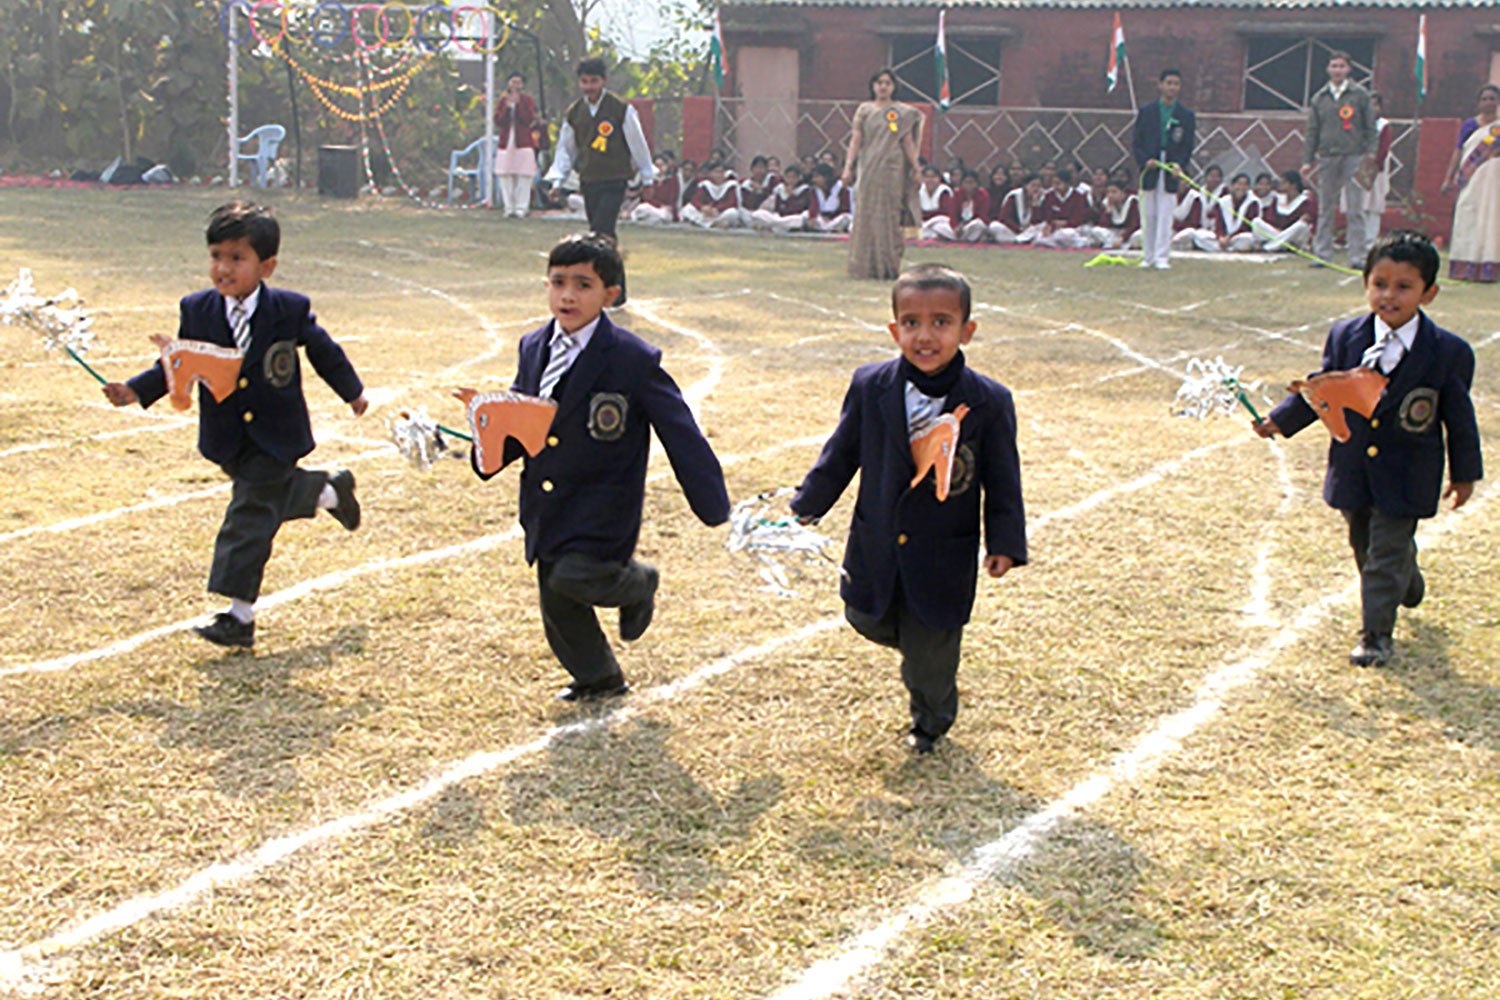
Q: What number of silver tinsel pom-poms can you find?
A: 4